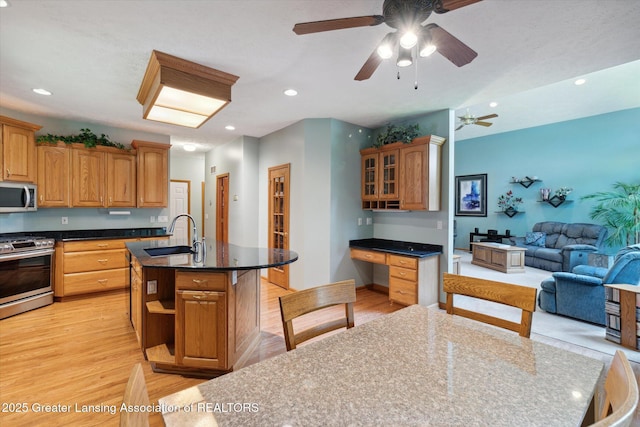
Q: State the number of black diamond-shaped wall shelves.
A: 3